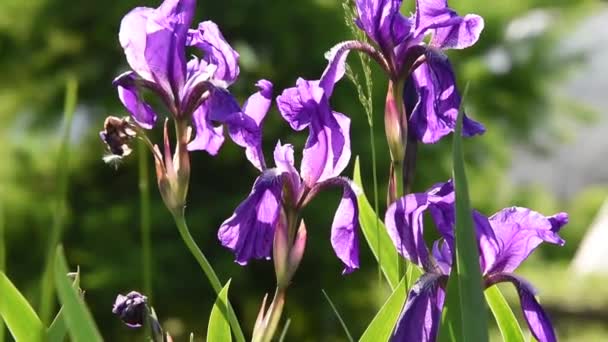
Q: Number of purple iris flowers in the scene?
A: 4